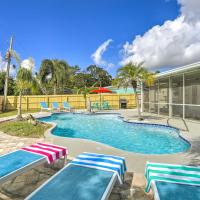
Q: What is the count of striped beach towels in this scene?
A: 3